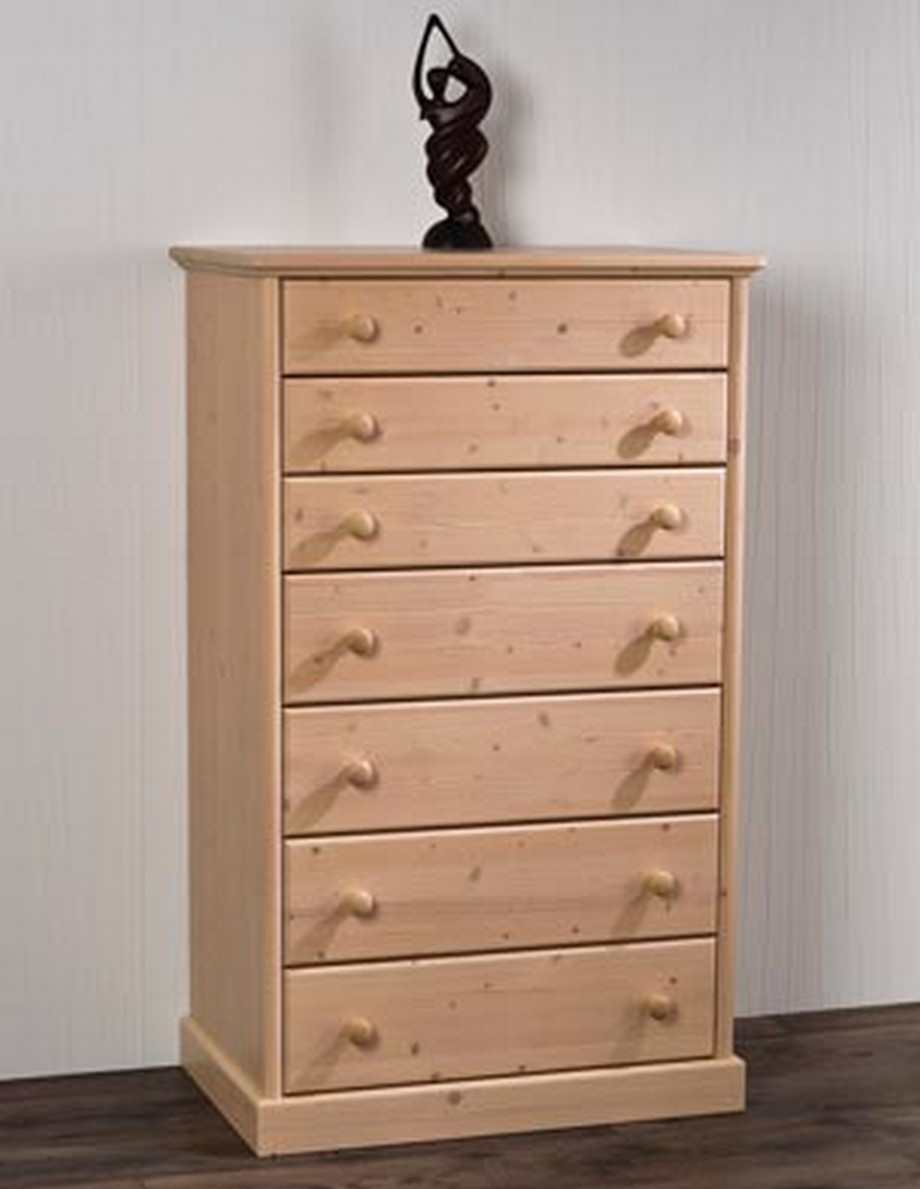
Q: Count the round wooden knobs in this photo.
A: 14